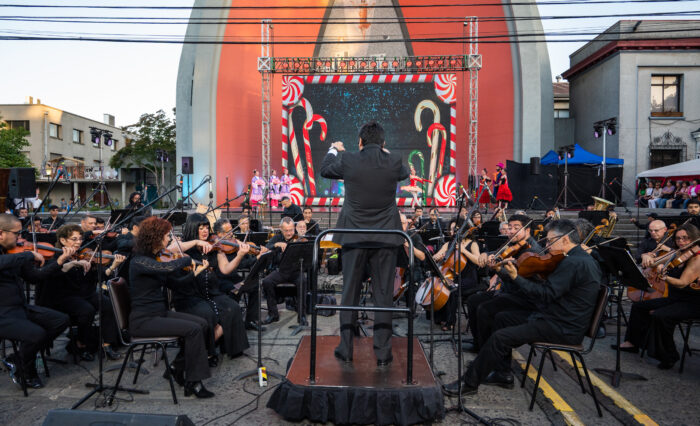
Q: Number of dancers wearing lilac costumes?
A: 3